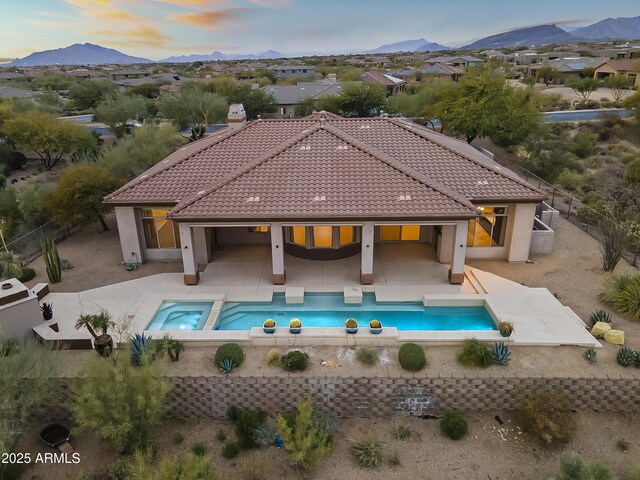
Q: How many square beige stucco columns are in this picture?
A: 4